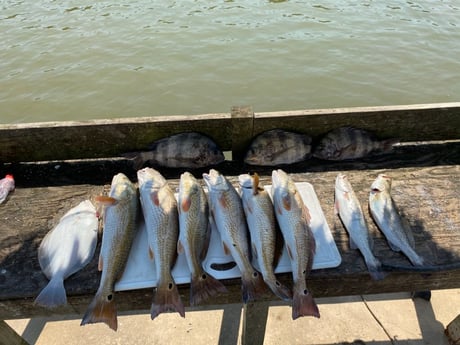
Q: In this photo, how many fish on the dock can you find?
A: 12